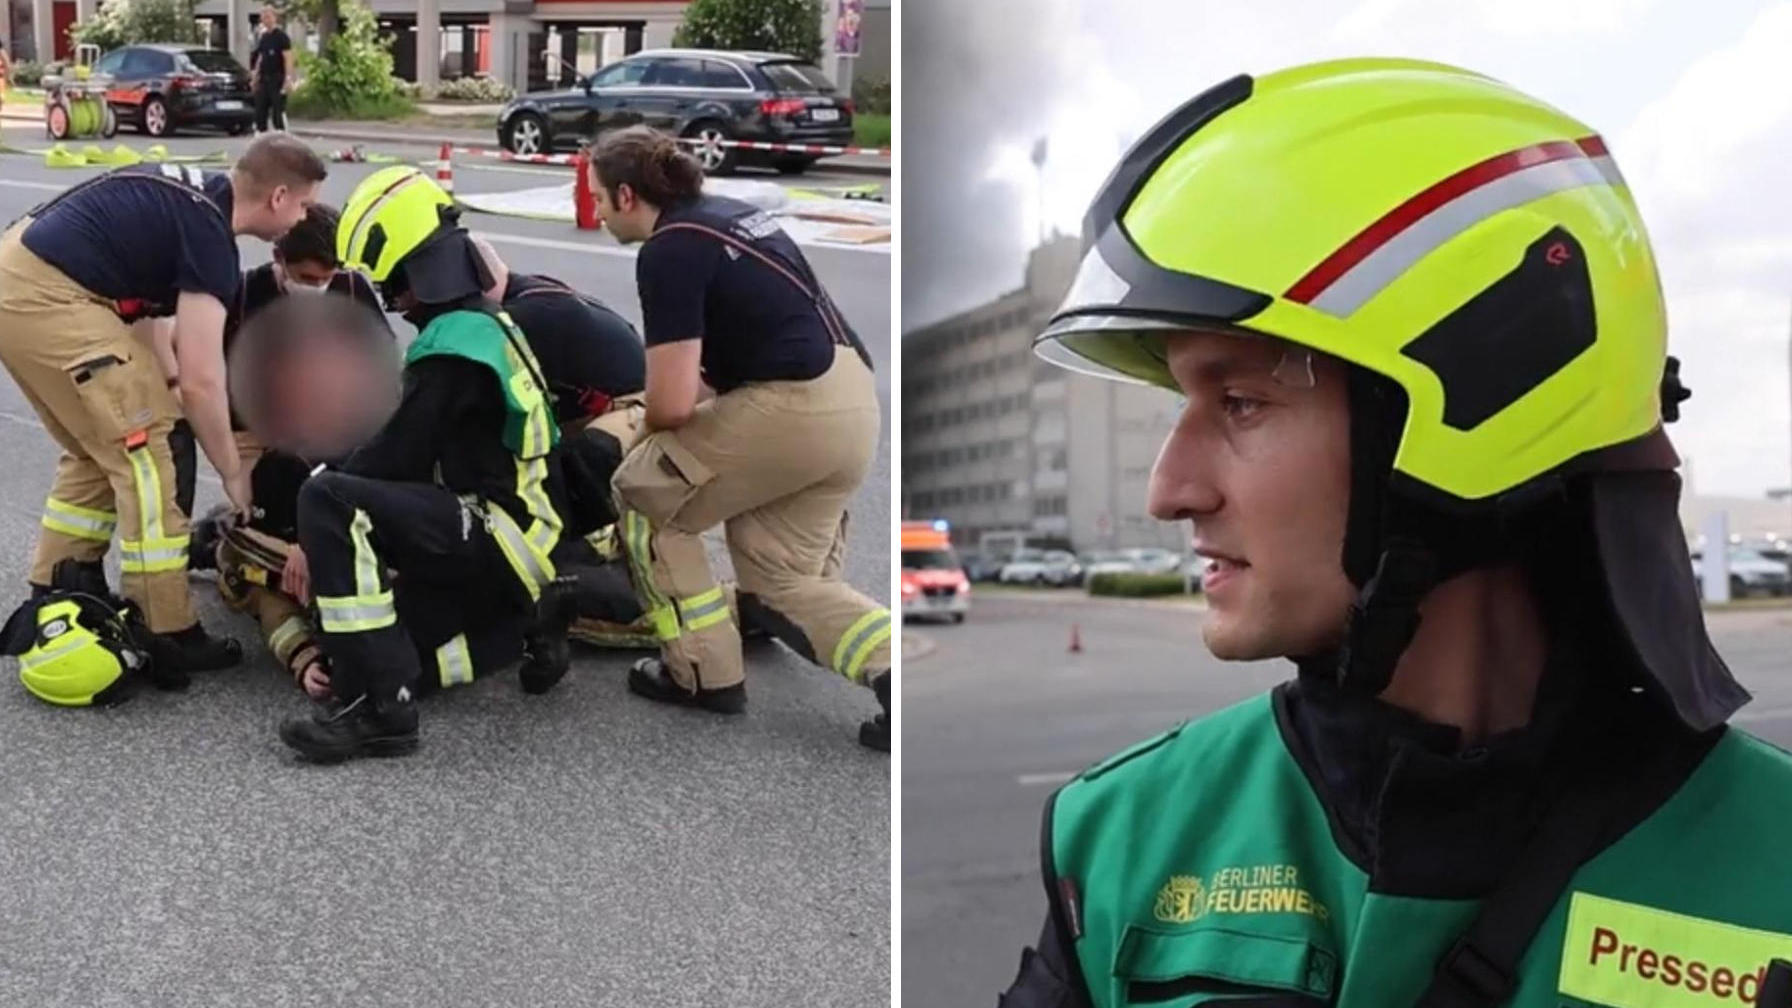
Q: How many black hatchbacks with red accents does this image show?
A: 1